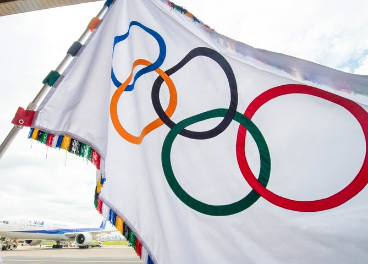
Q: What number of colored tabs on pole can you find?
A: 5